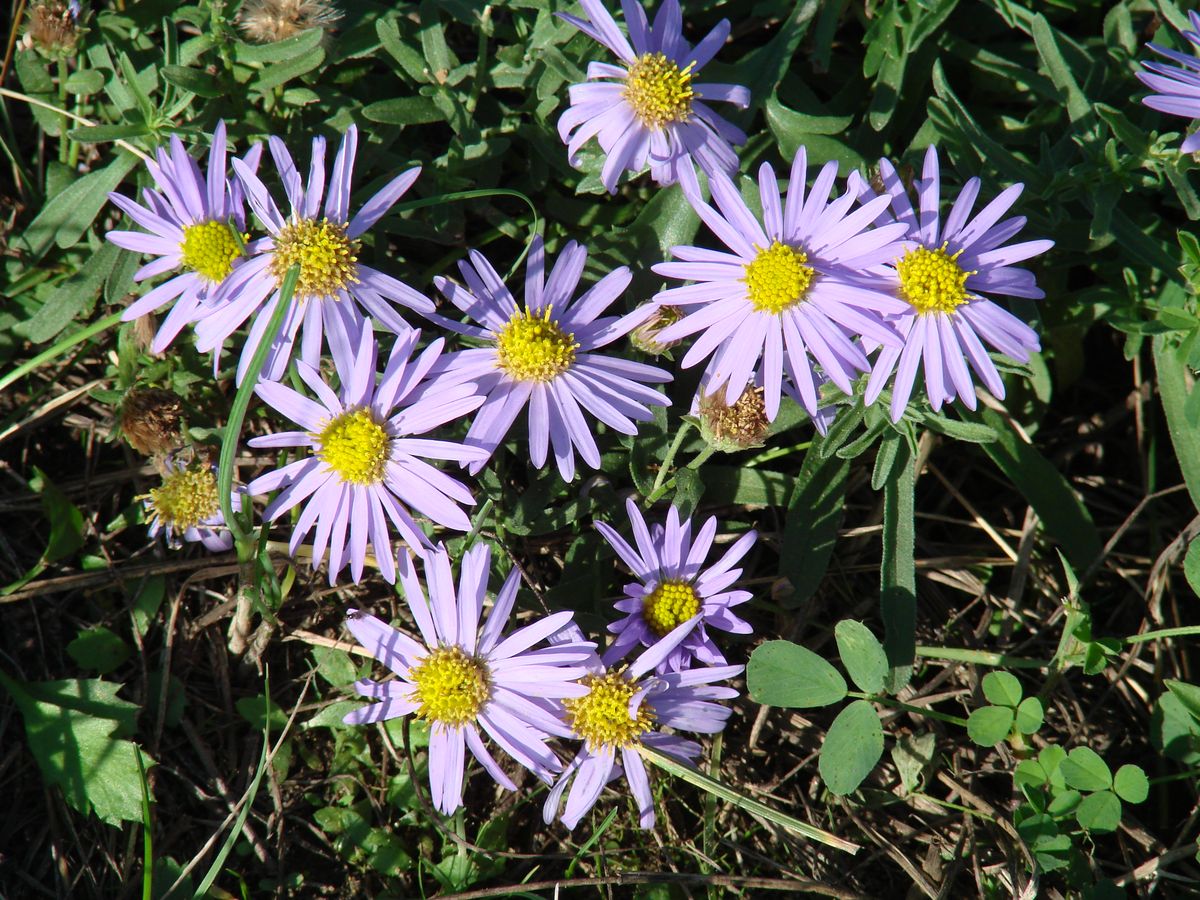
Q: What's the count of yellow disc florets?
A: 11